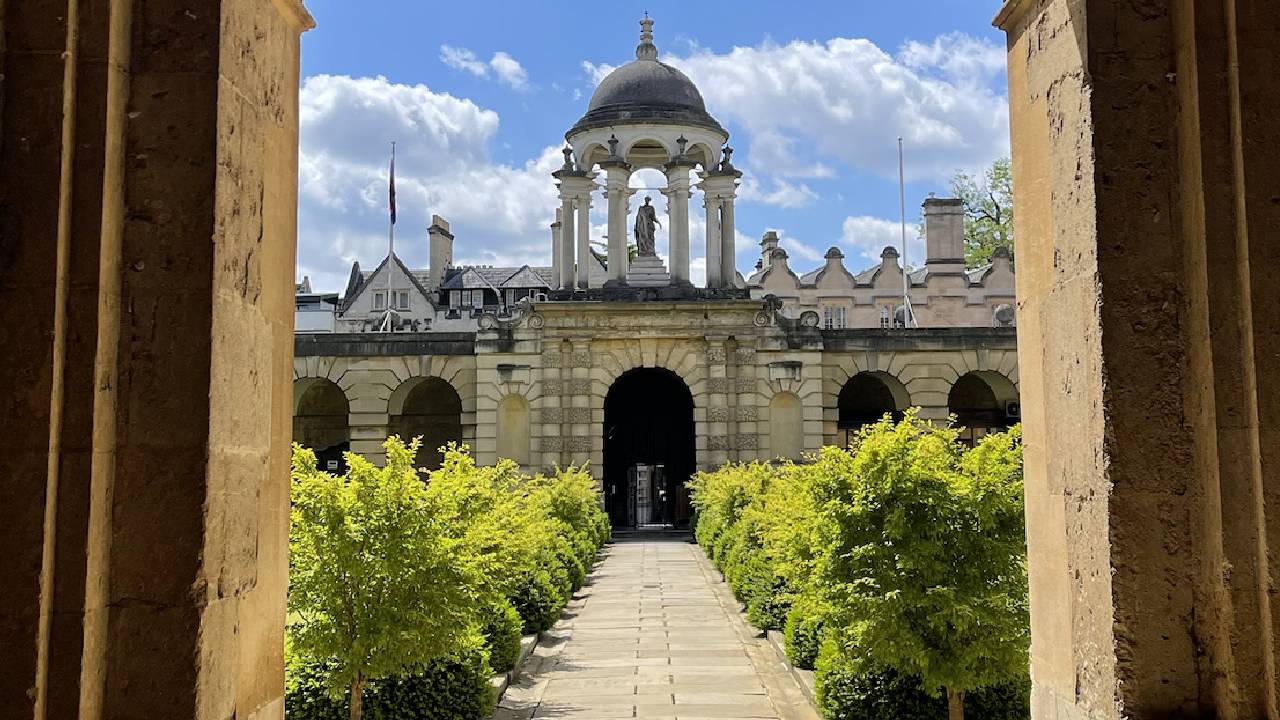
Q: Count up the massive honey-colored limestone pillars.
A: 2